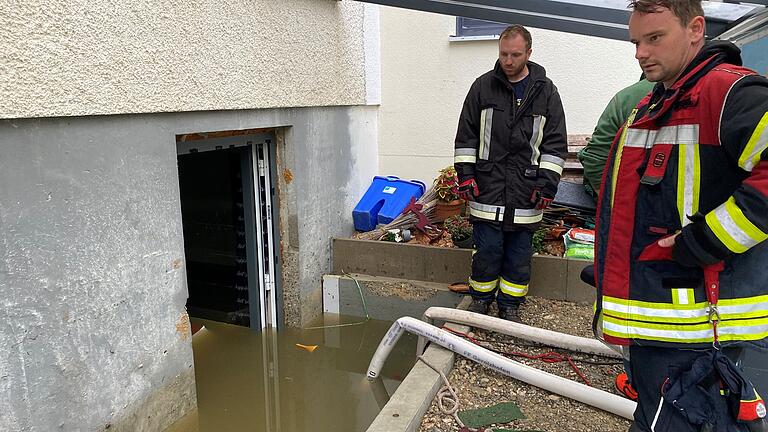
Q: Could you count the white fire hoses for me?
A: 2